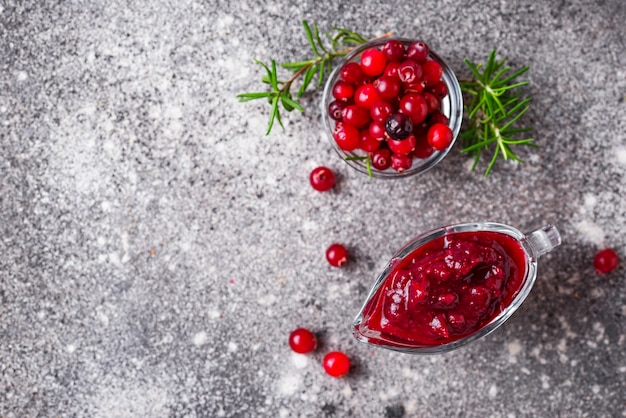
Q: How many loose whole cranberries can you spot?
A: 5